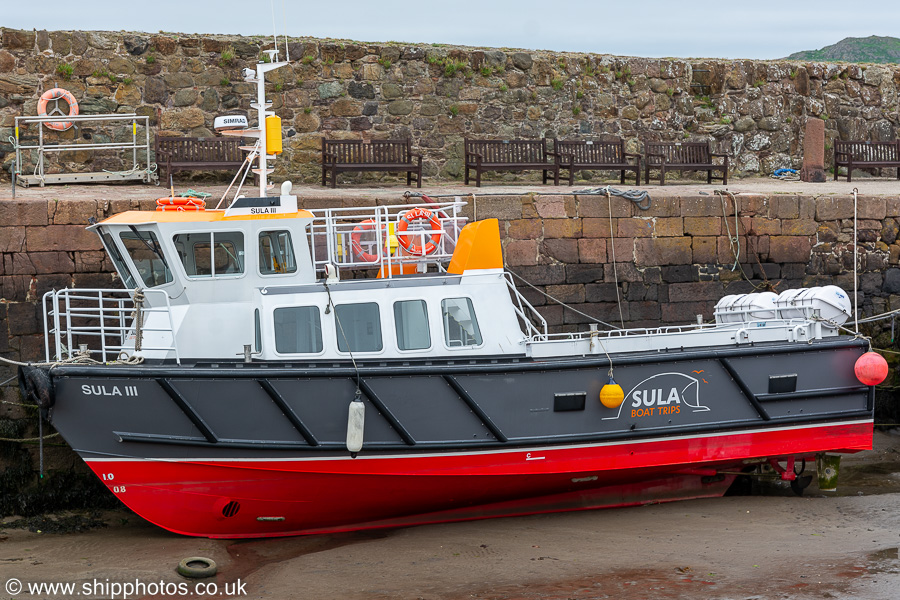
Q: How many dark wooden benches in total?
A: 6